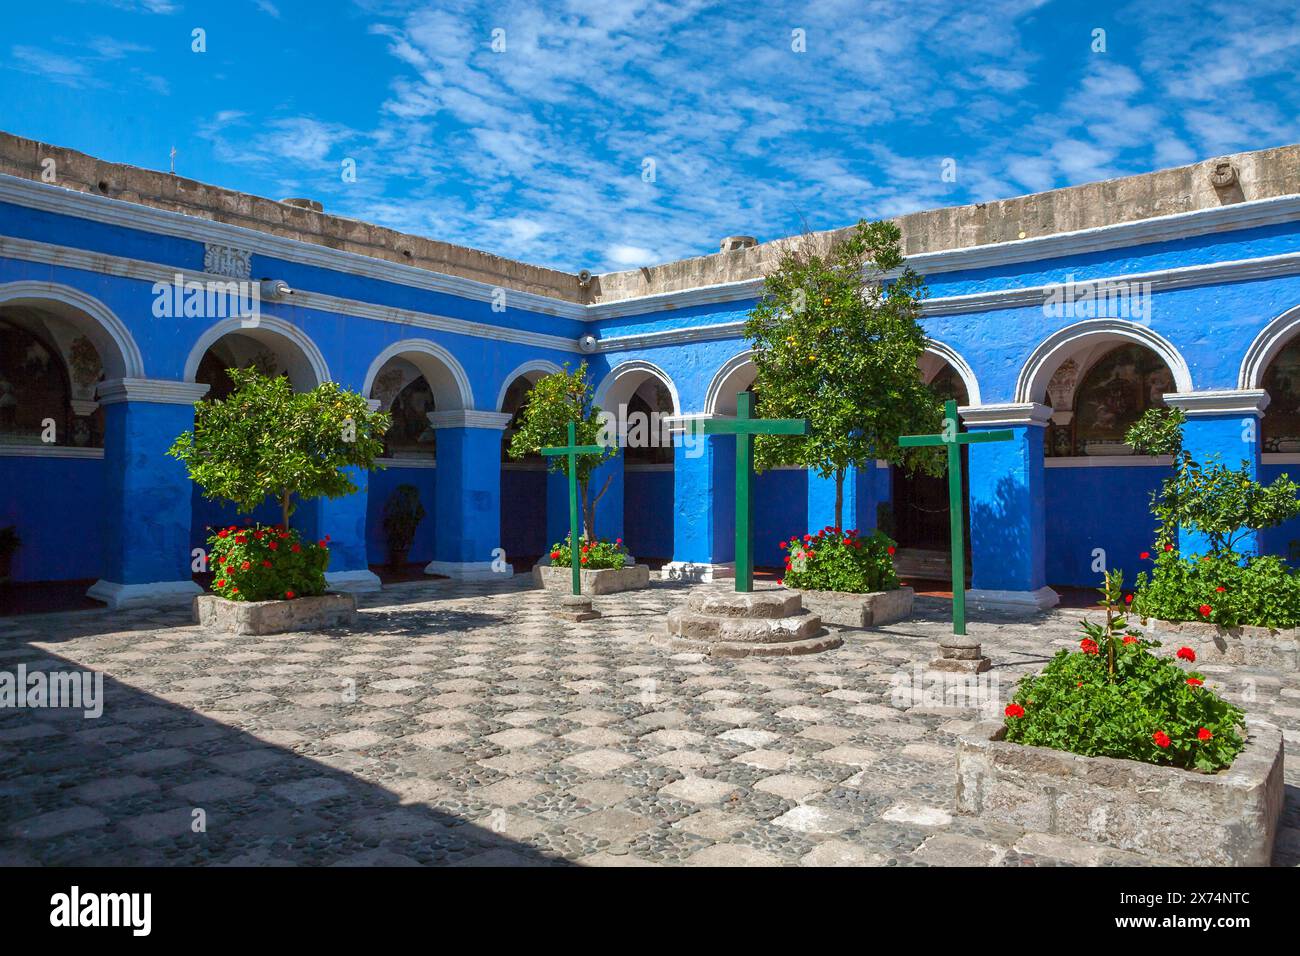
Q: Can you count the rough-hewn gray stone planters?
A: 5